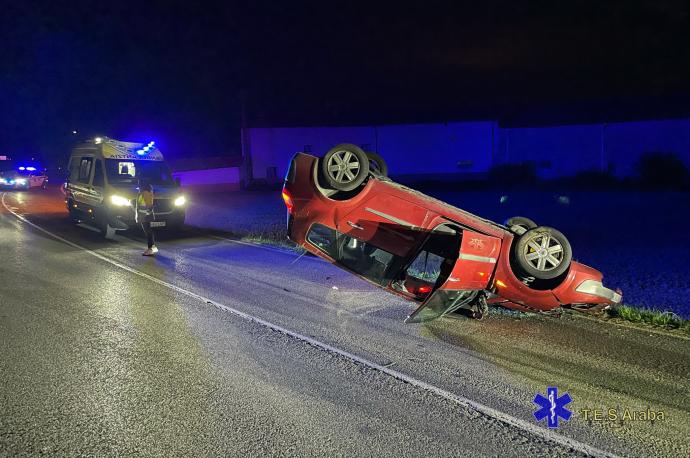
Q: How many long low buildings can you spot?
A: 1